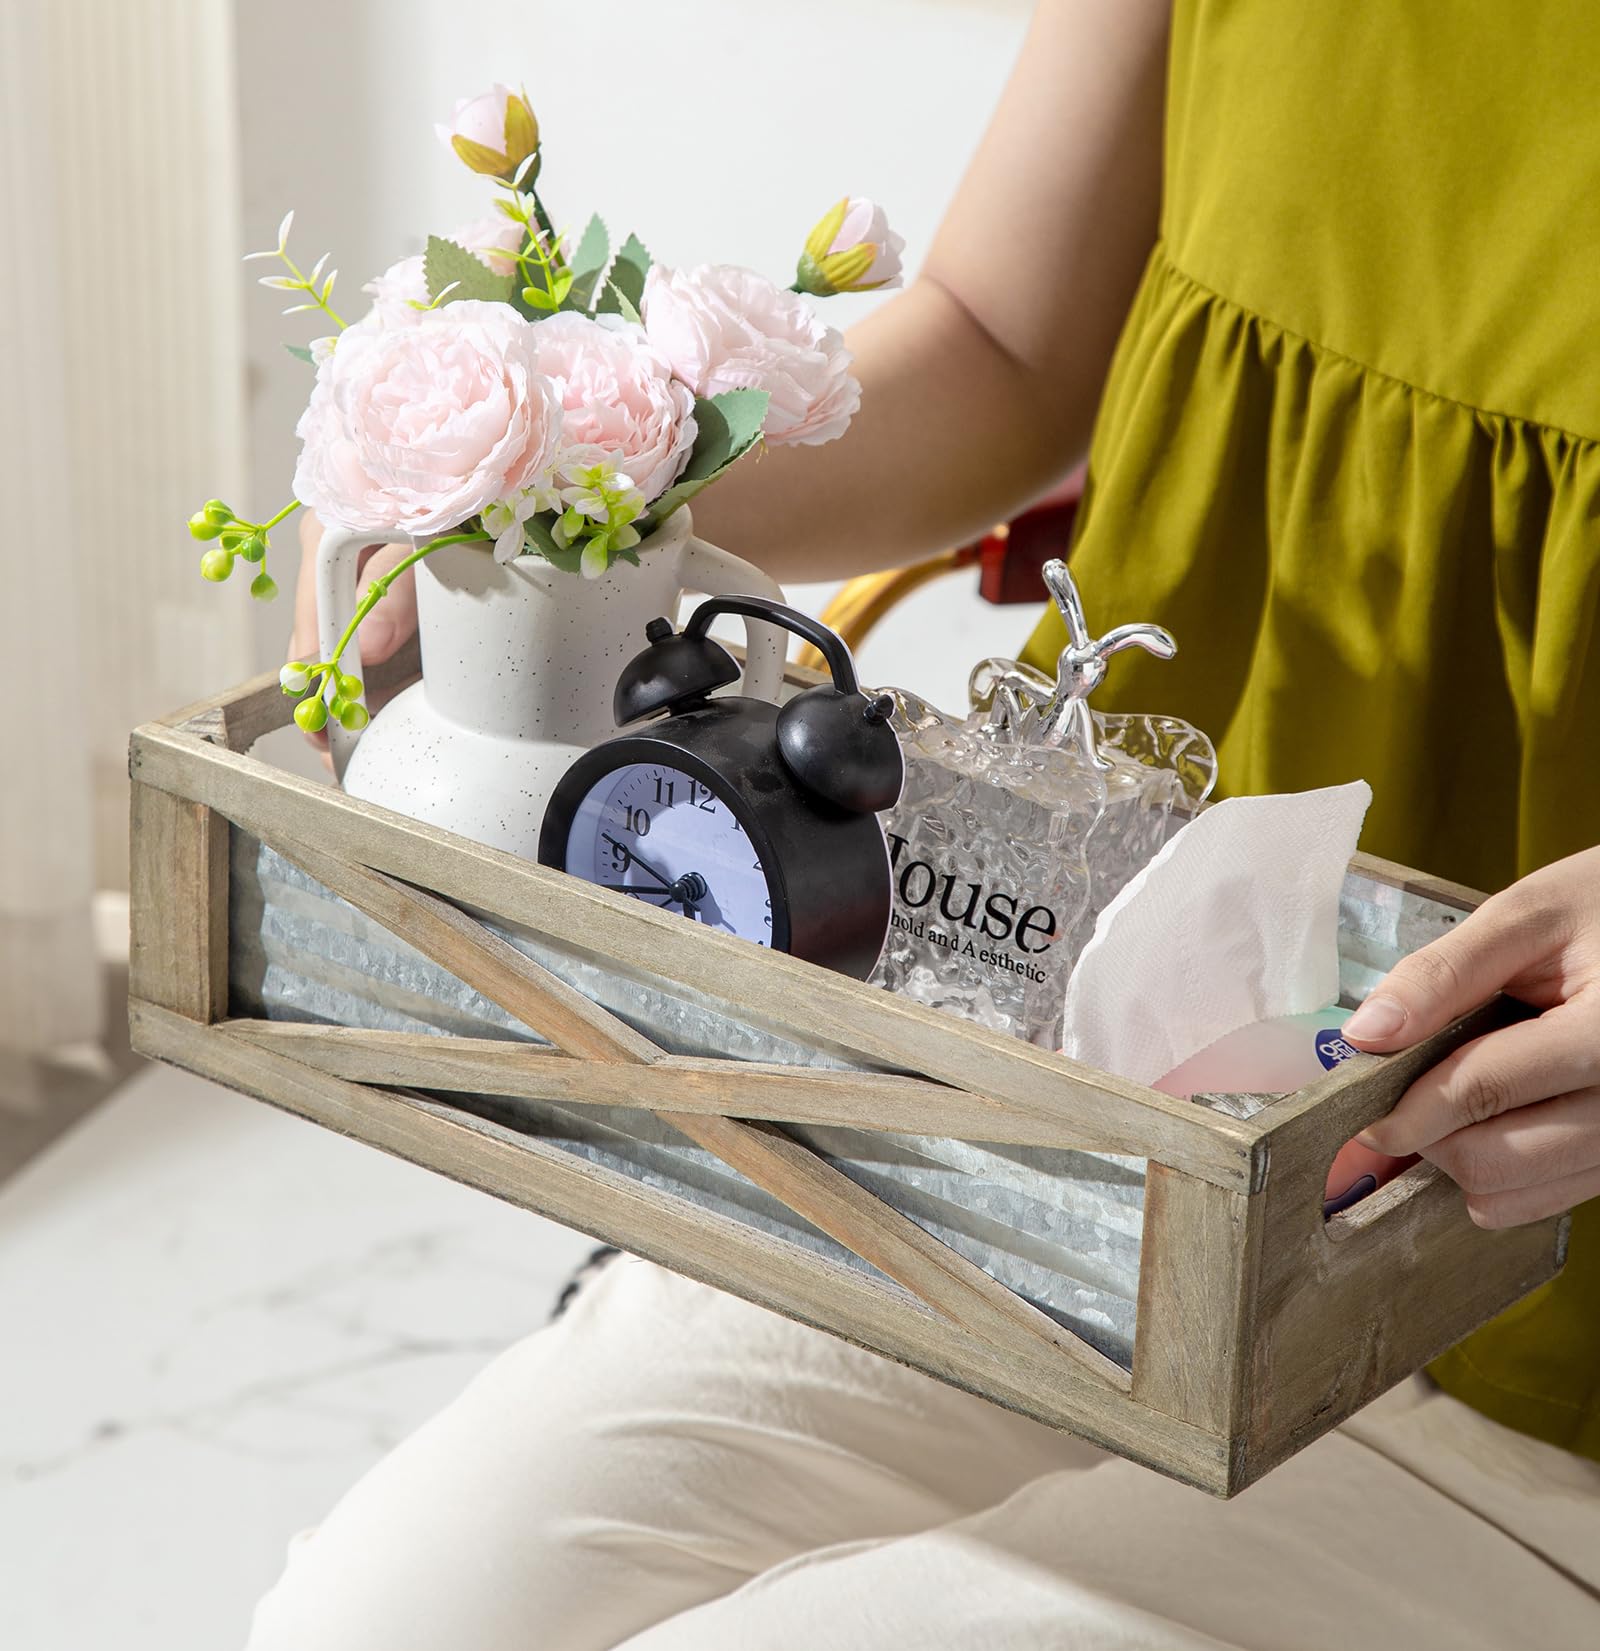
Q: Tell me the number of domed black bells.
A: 2